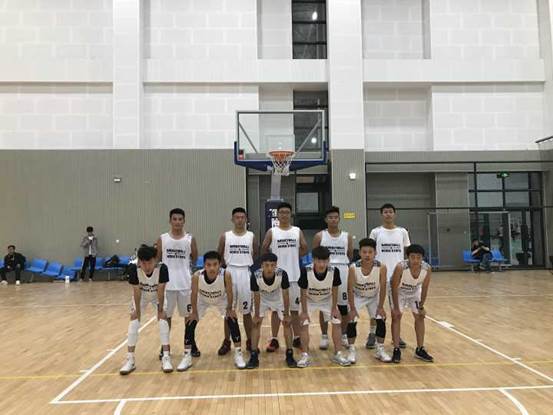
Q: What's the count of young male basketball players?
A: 11